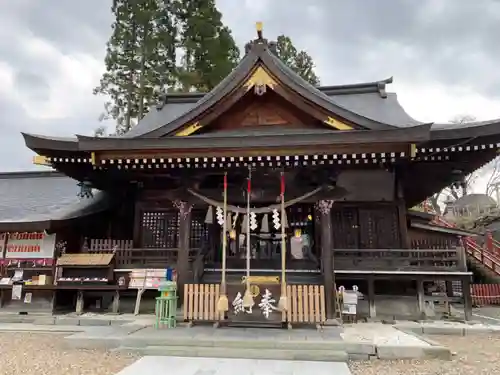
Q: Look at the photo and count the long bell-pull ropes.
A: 3